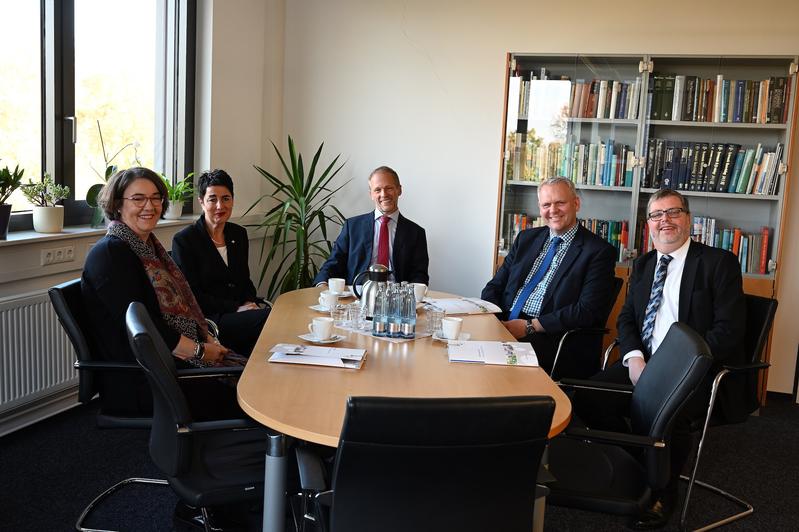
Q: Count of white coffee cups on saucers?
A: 5